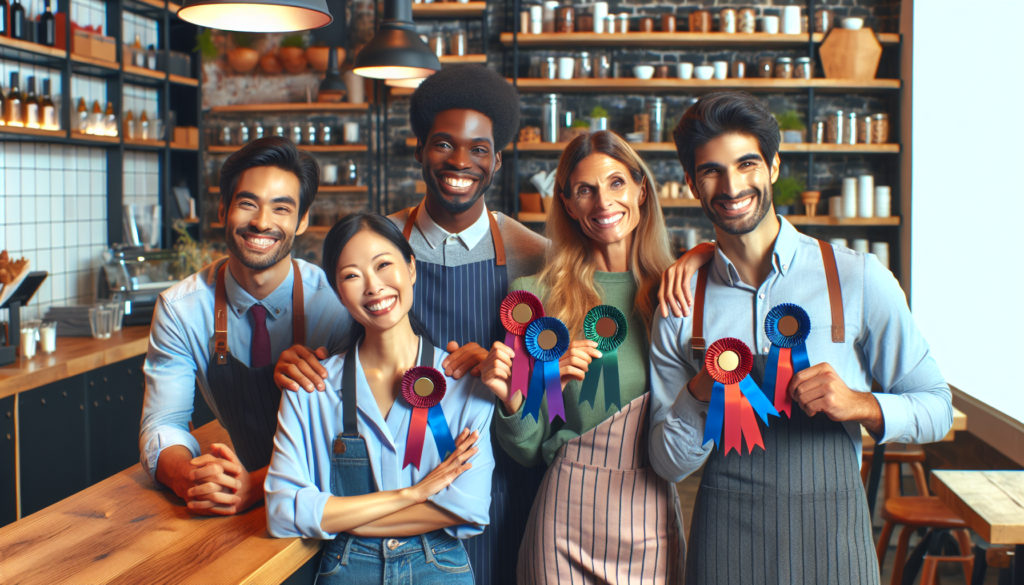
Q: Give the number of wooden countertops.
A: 2